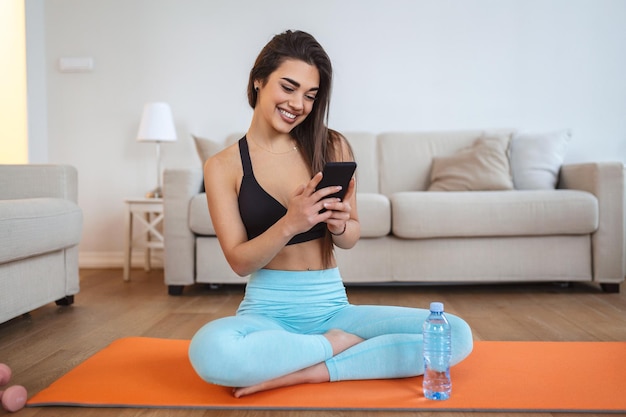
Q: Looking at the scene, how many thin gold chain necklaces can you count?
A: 1